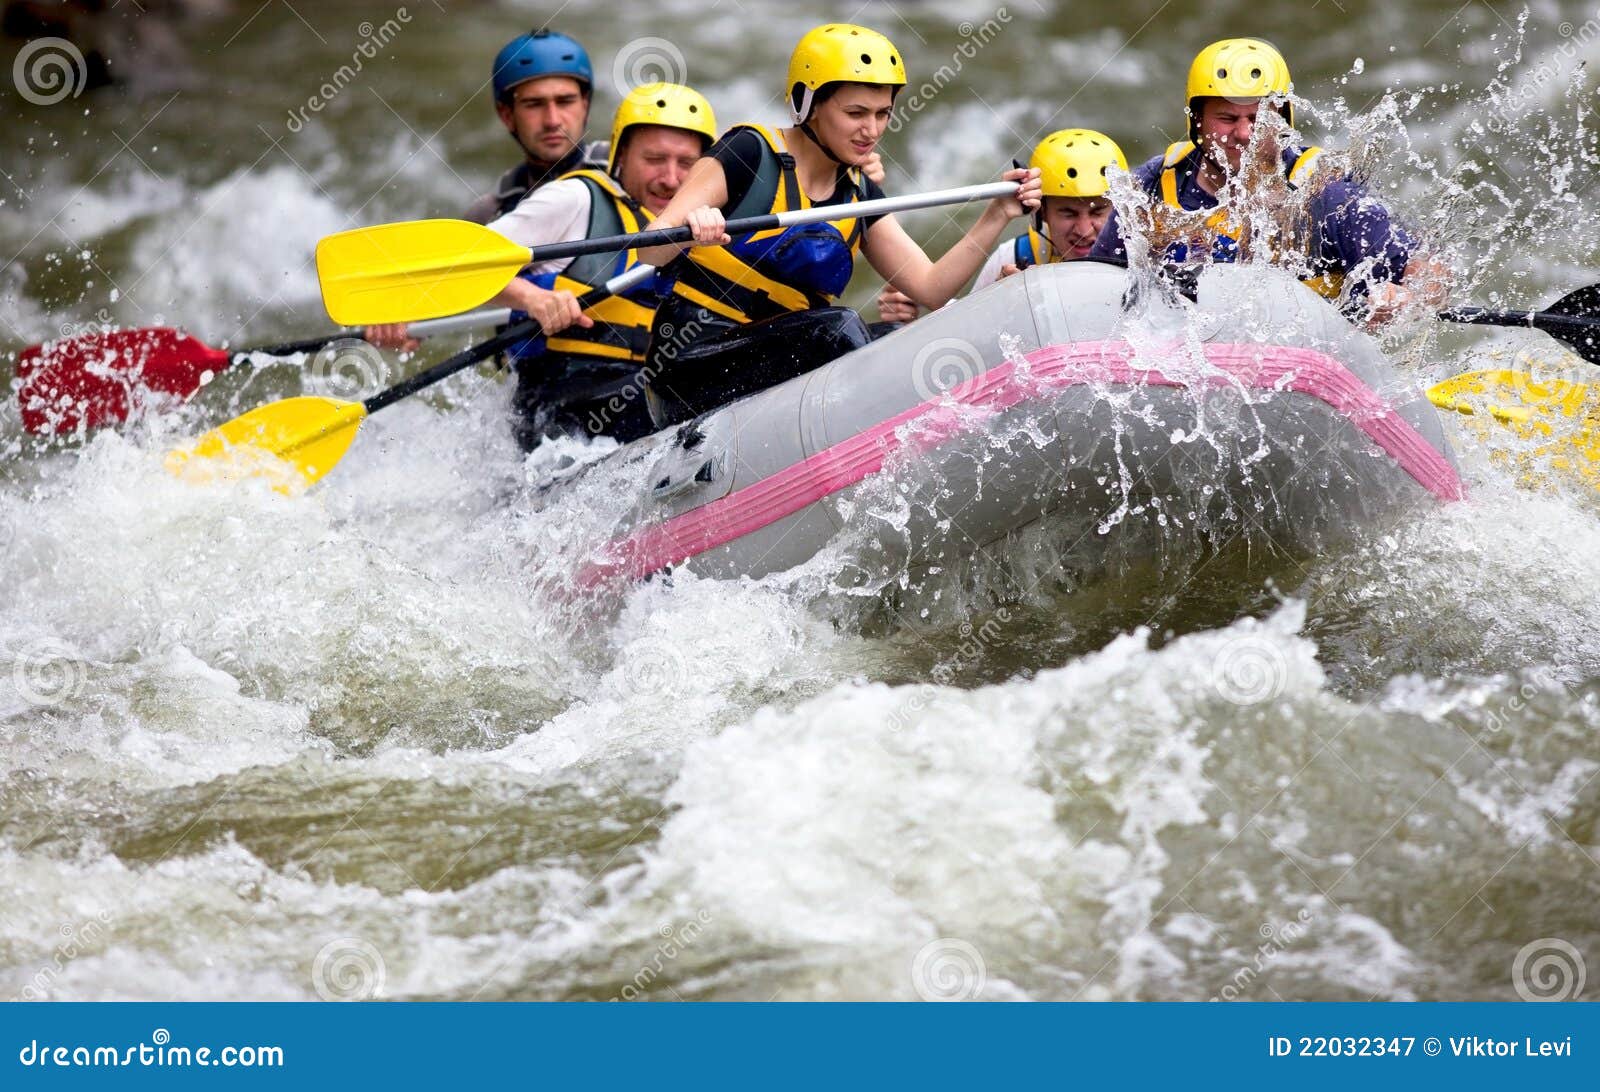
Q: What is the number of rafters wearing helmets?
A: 5